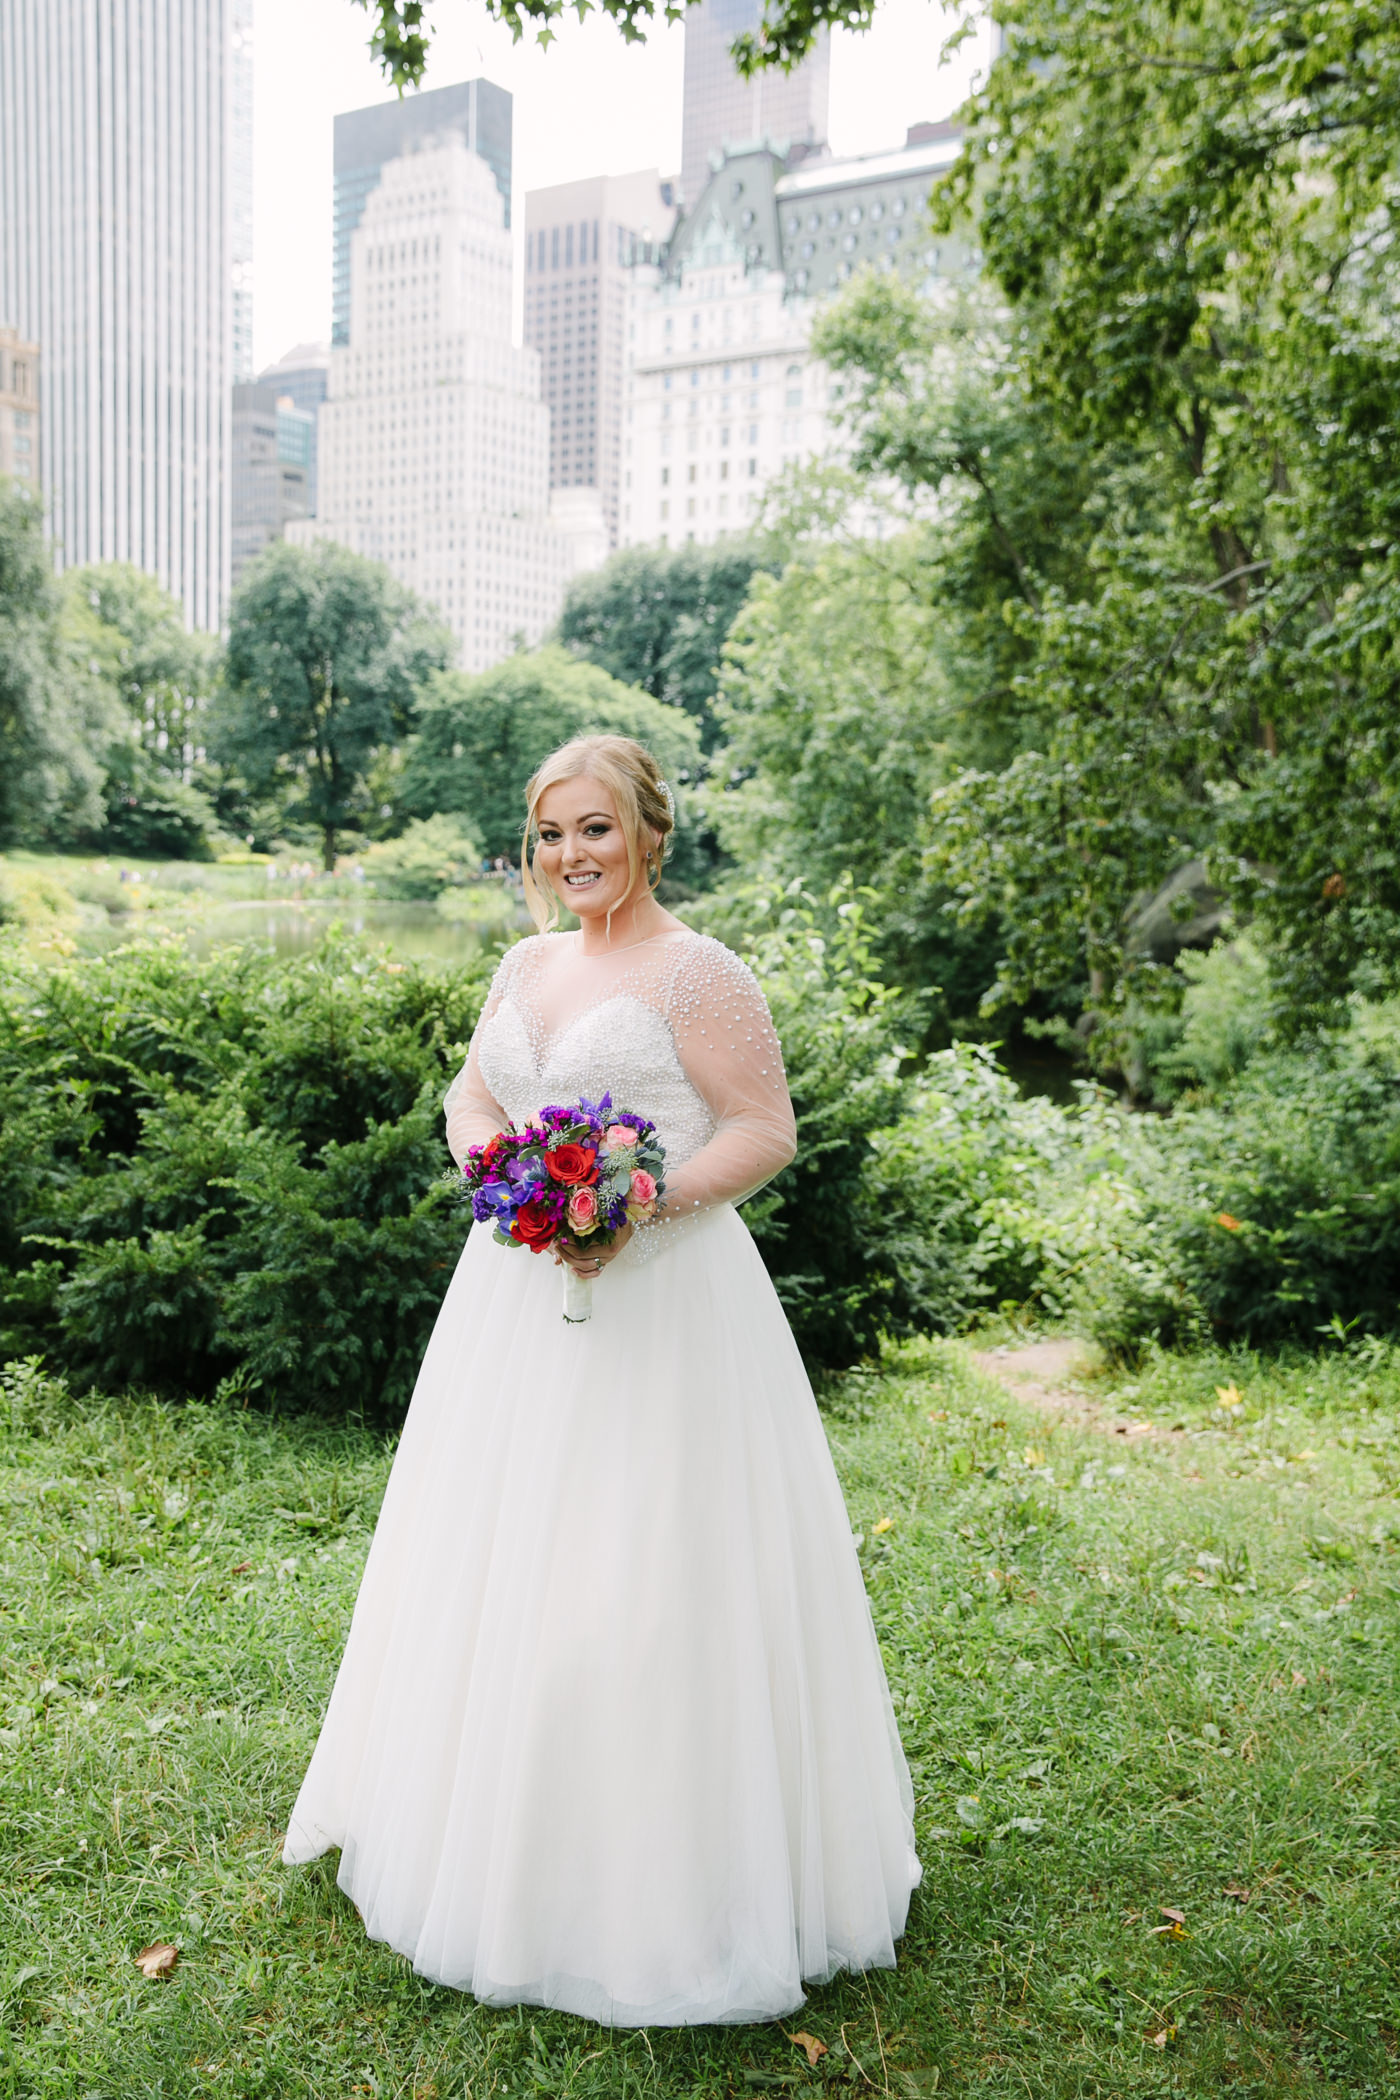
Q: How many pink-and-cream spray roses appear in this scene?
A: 3